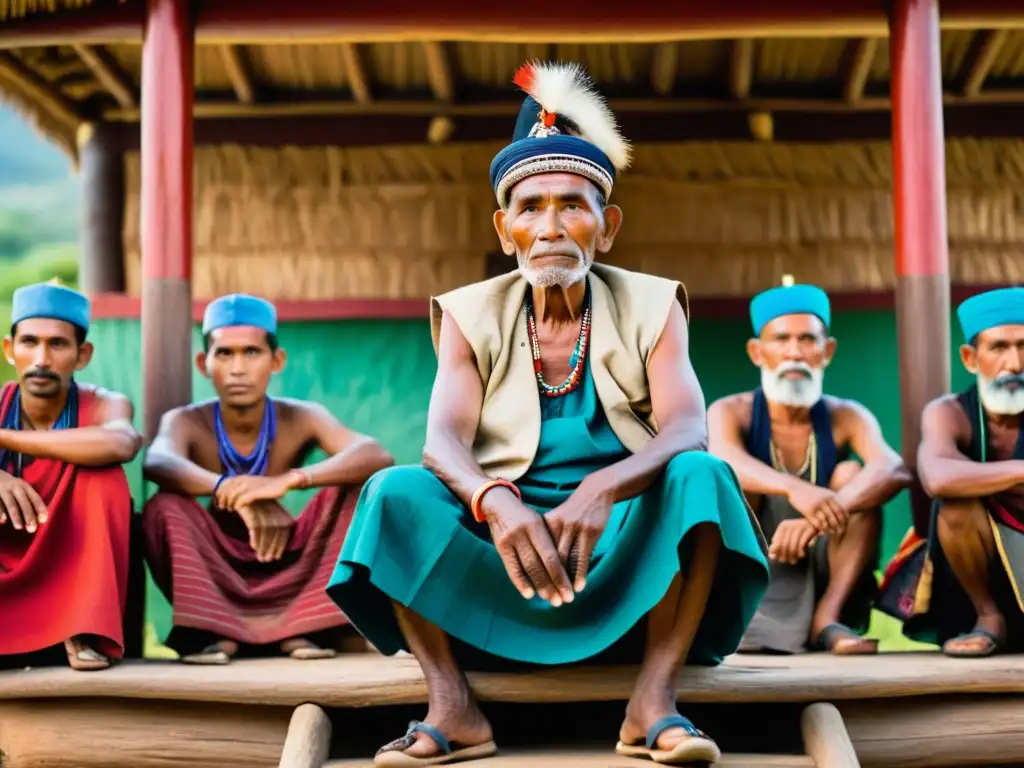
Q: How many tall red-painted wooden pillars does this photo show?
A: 2